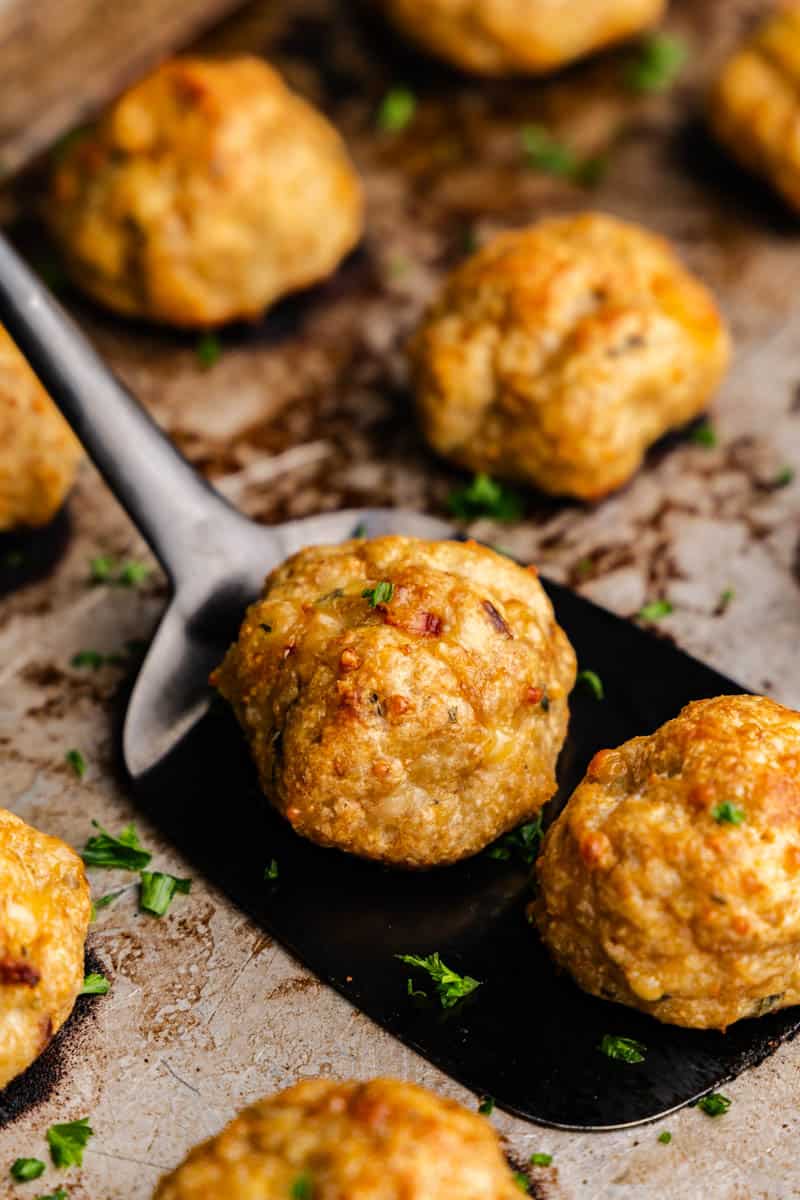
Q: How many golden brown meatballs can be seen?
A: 9